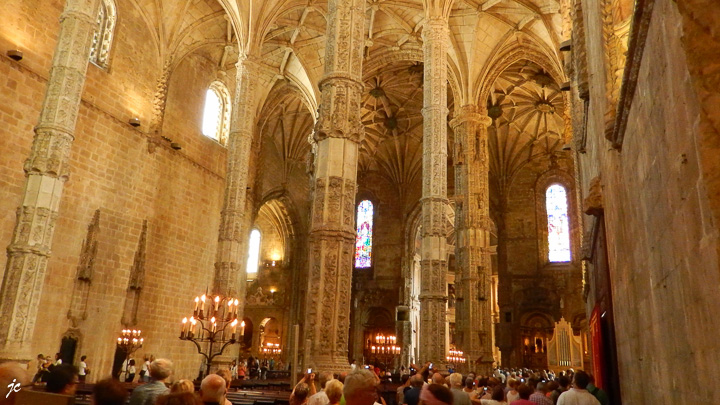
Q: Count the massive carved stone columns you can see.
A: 5